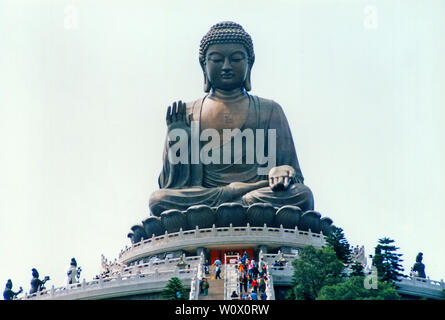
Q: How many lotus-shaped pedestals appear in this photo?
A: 1